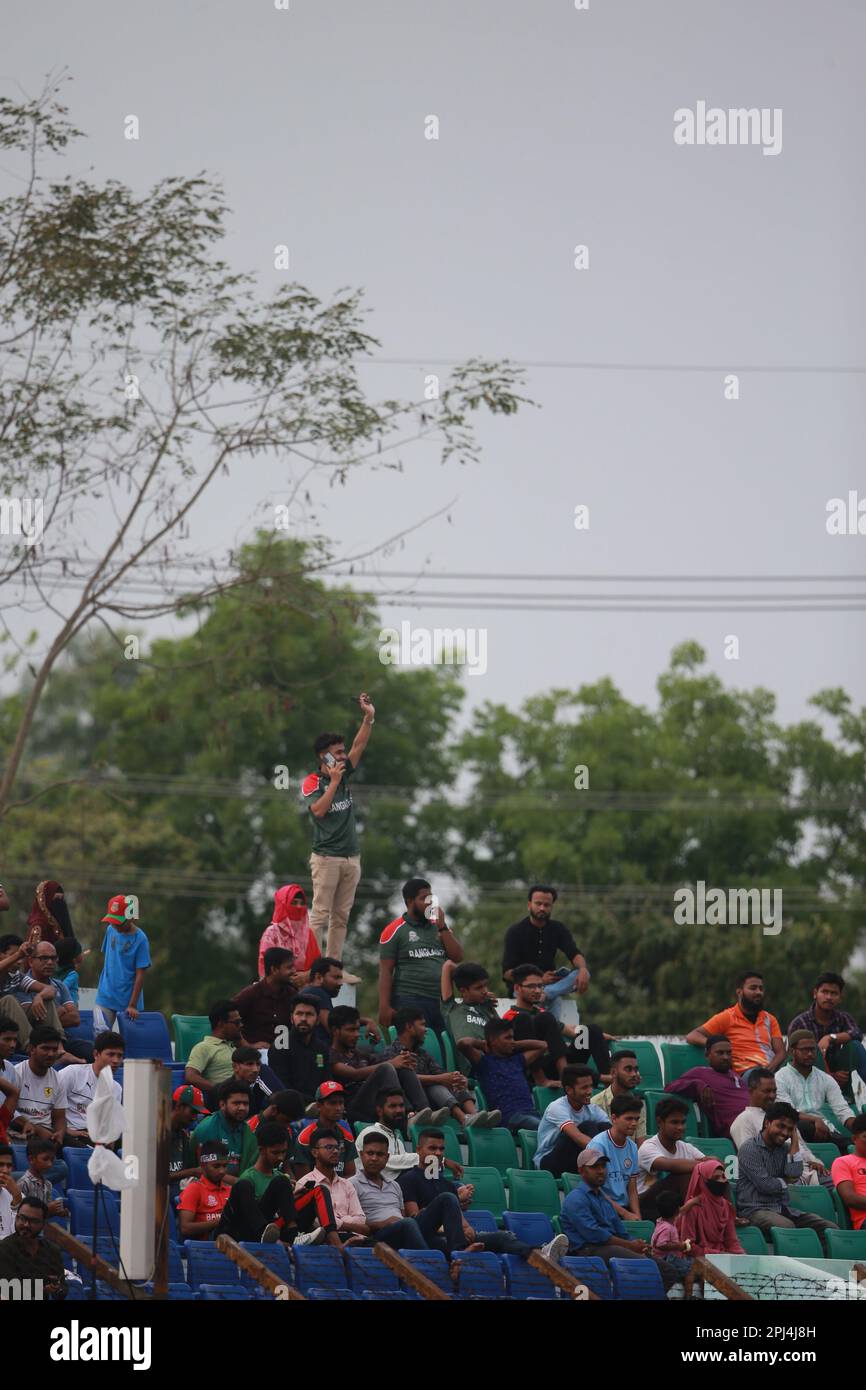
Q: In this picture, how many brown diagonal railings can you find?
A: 5